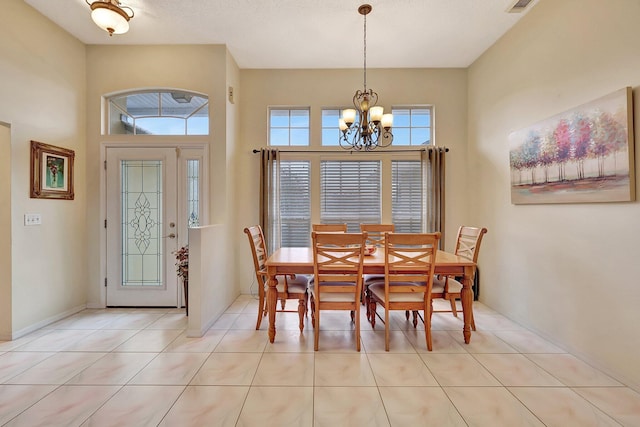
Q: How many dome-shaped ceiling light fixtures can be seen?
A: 1